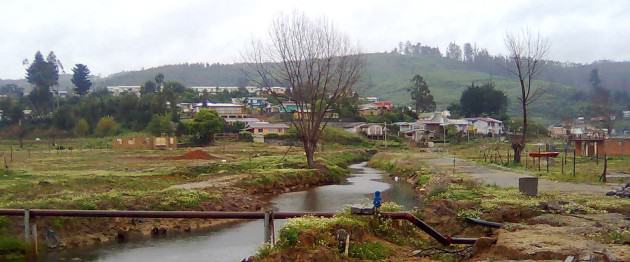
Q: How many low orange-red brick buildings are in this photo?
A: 2